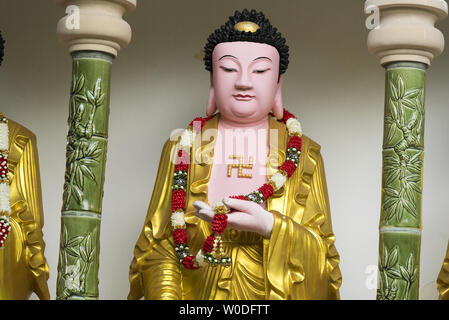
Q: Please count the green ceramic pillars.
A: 2